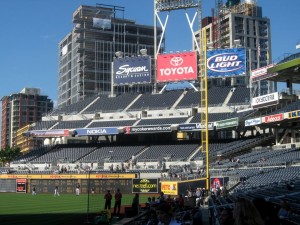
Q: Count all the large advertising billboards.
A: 3